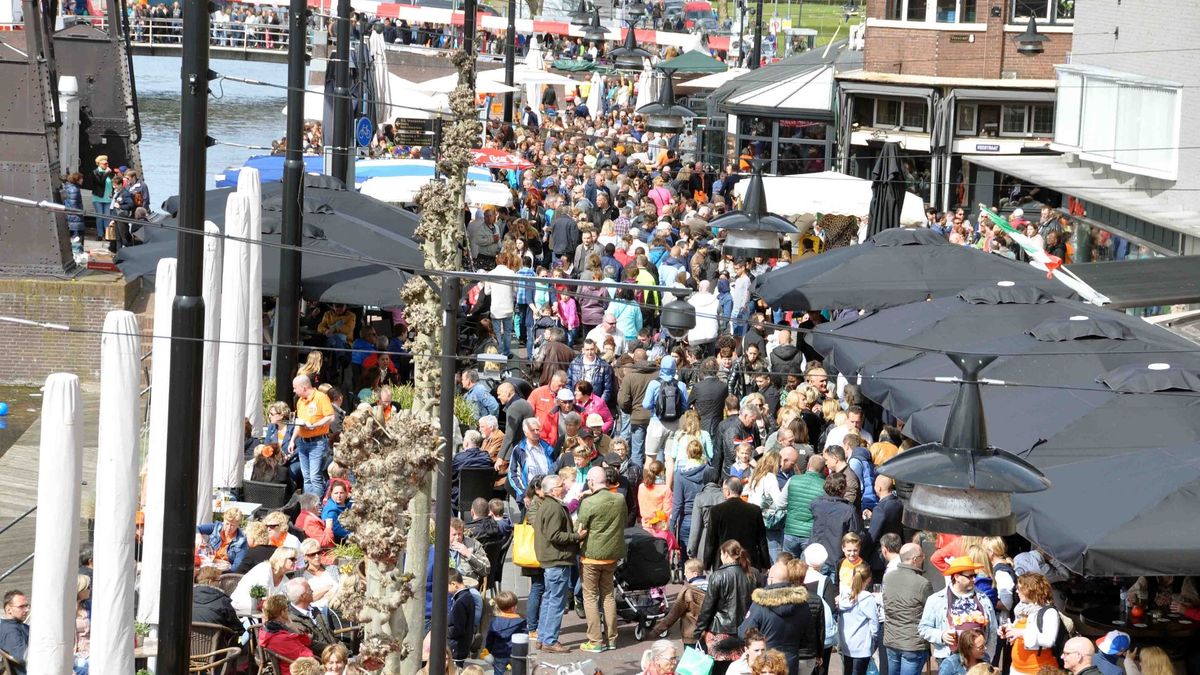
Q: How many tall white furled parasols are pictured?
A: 6